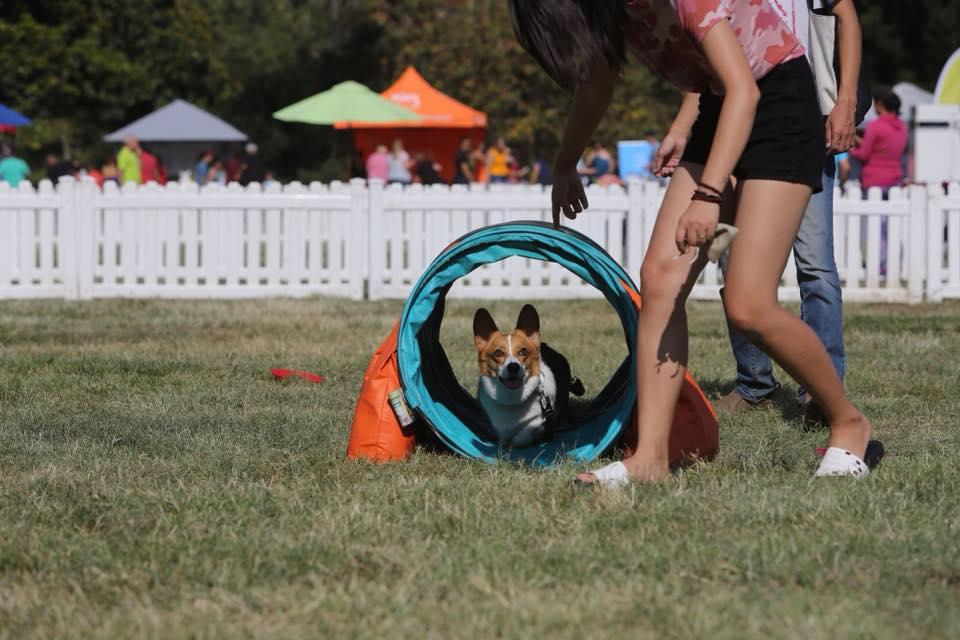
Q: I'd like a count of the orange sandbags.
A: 2